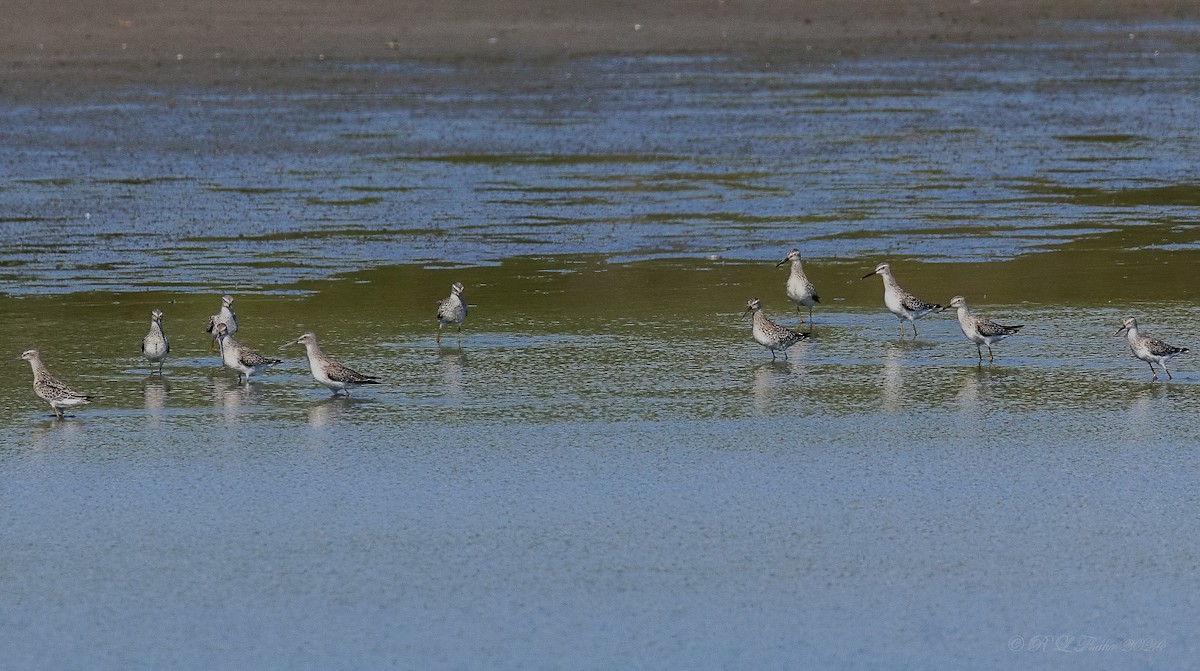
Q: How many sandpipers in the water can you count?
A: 11